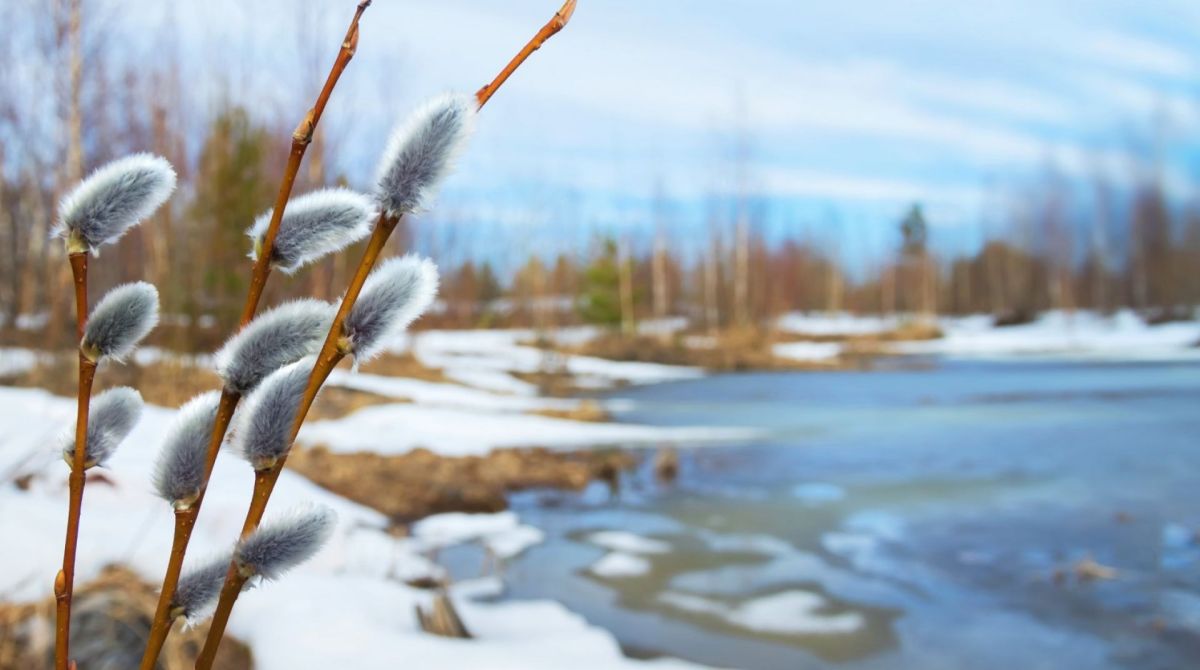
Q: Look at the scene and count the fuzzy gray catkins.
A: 11